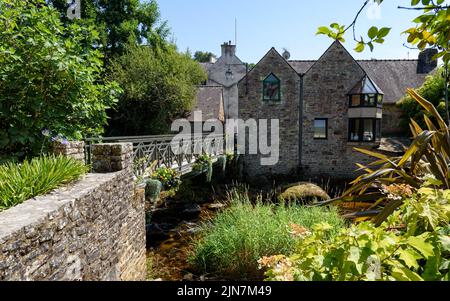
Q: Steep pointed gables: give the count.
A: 2